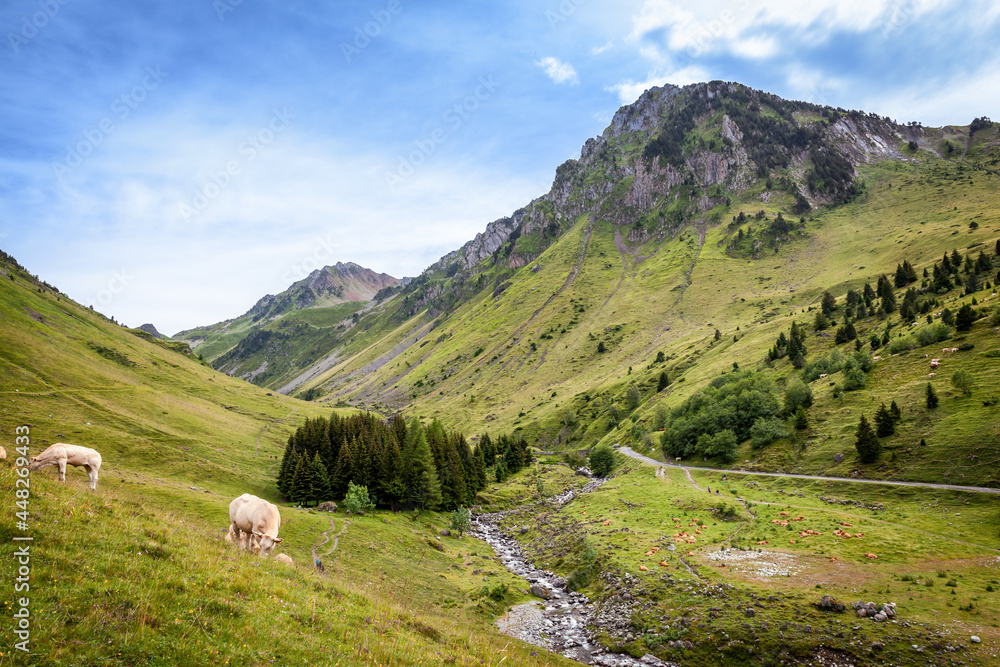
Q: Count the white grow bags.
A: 0